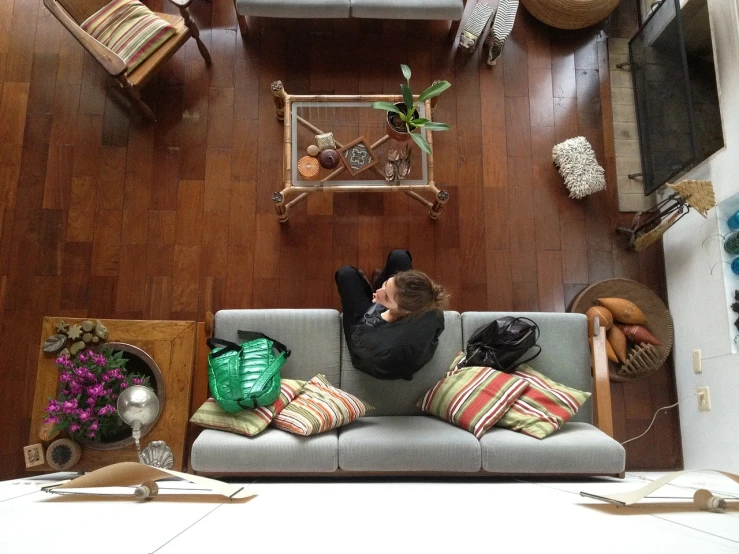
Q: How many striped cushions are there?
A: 5